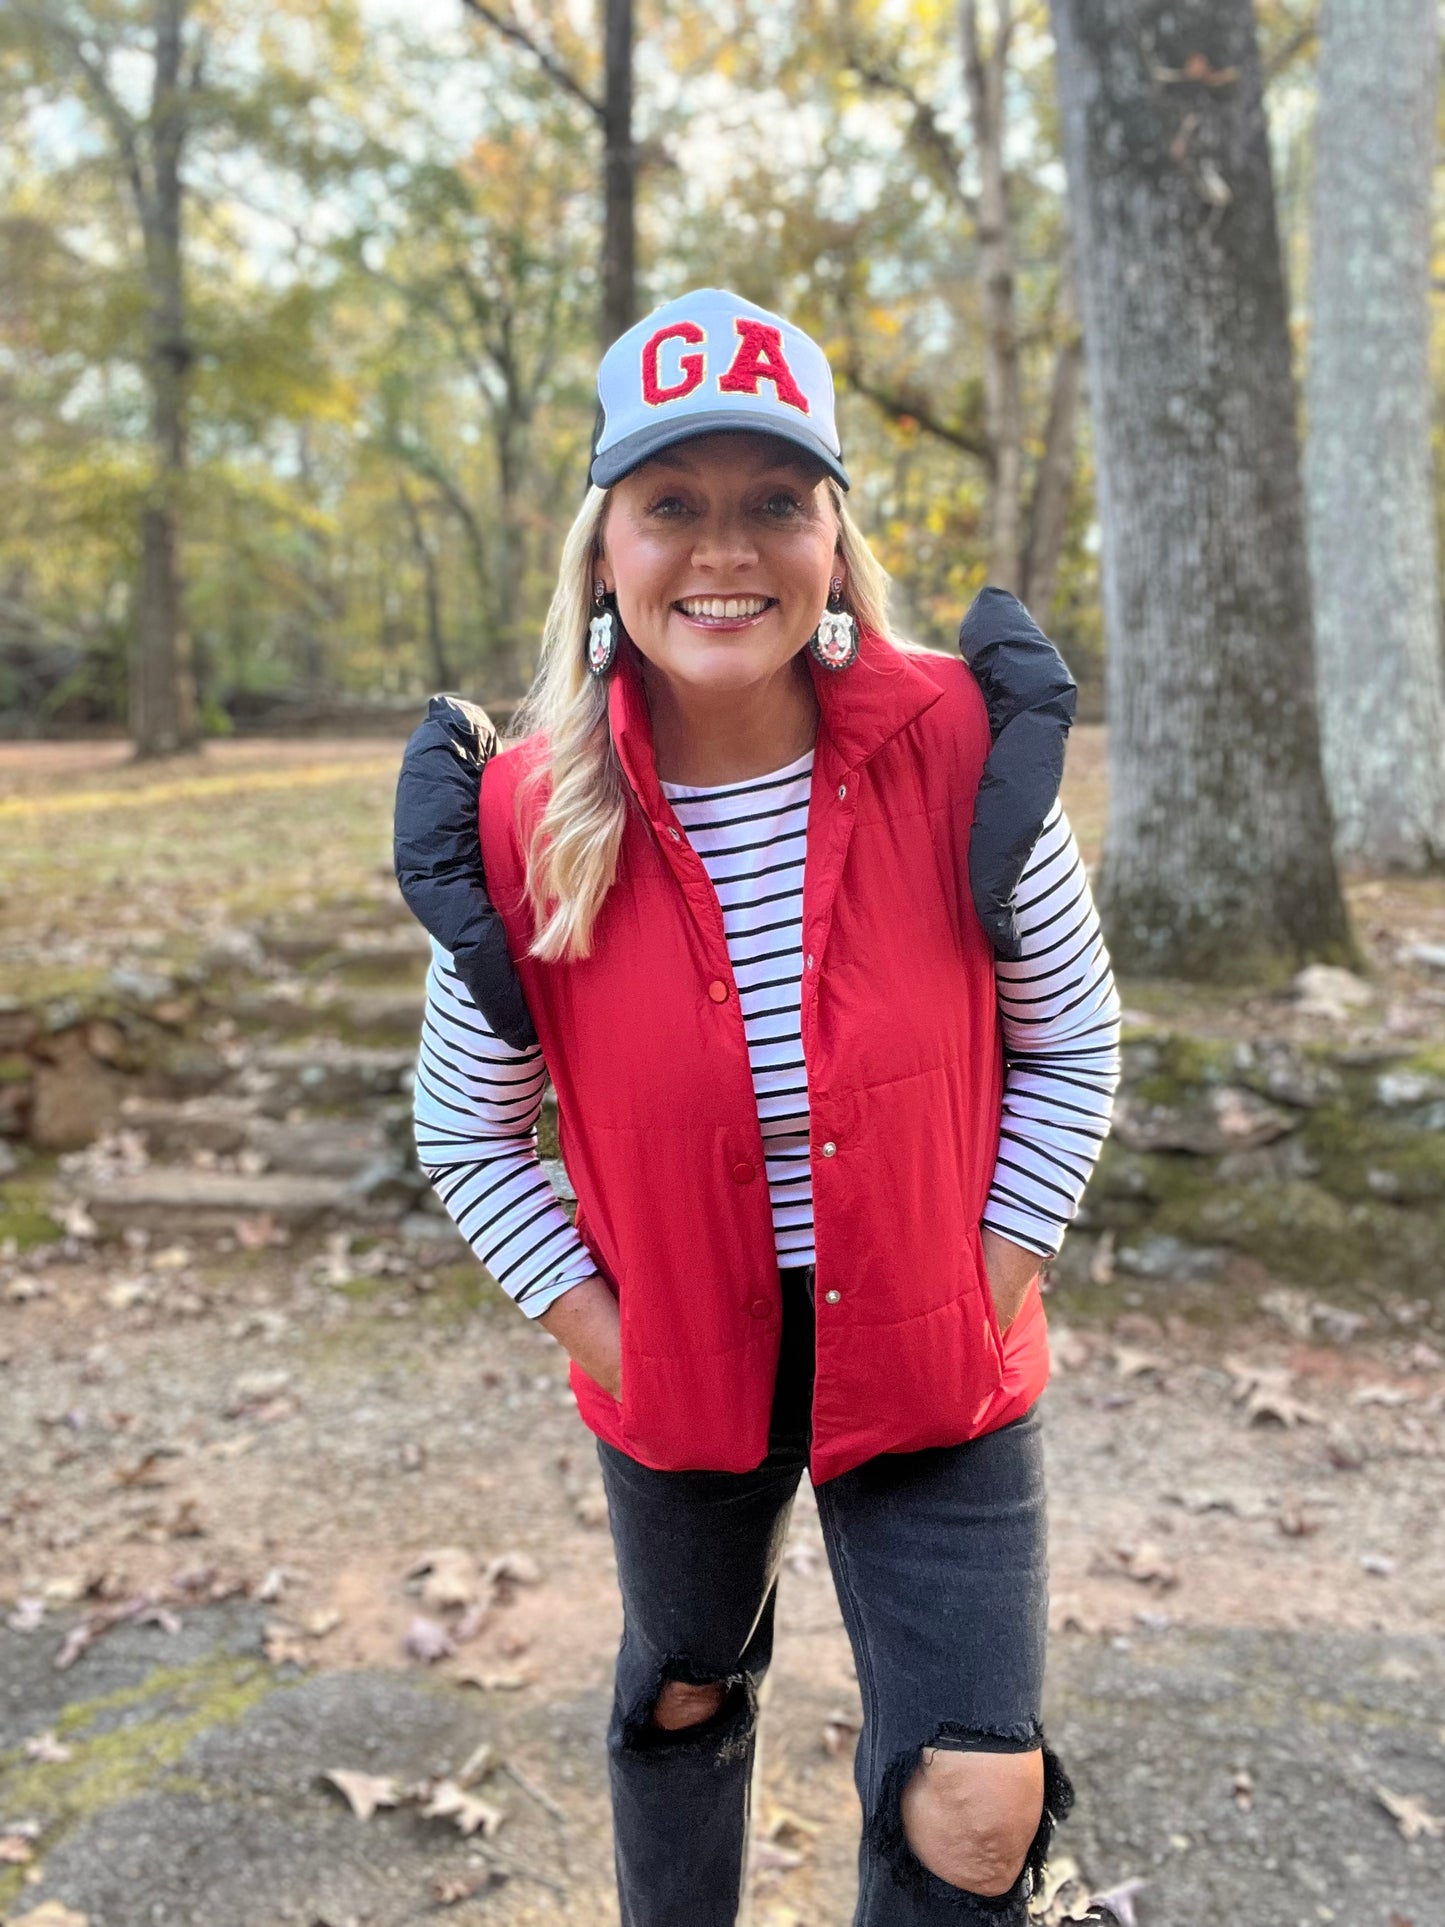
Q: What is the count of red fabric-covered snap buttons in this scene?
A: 3